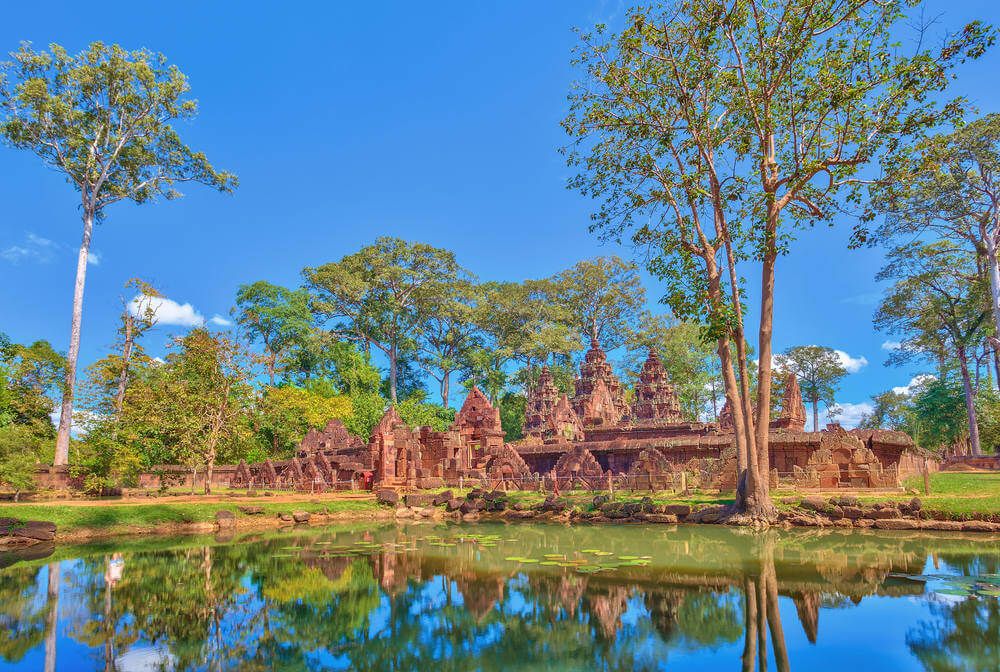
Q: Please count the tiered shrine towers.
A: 3